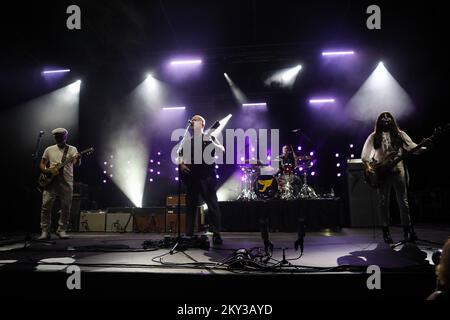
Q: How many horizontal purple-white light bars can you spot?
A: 6